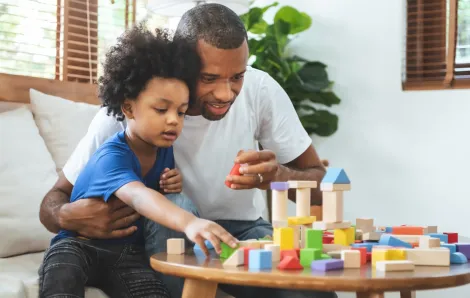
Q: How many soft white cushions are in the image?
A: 2